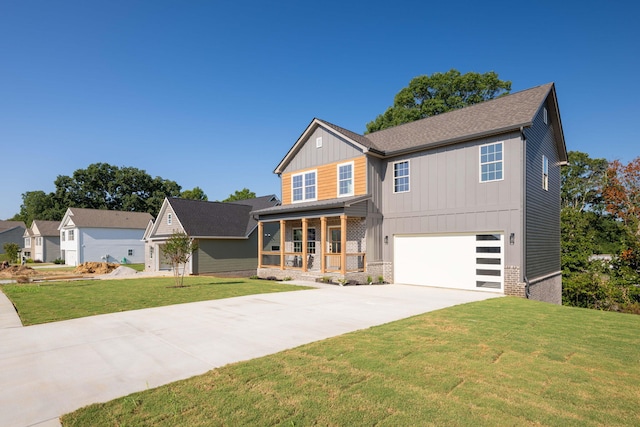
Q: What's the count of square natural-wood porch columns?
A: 5